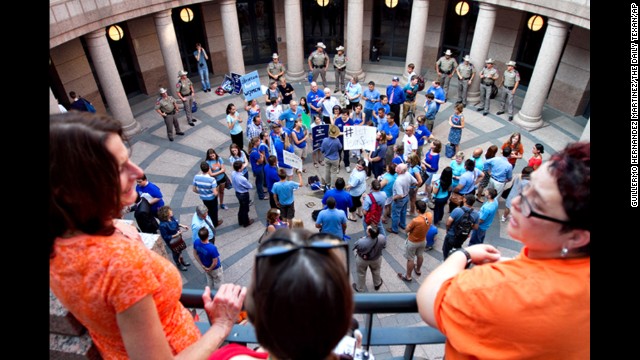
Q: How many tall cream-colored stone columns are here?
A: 8